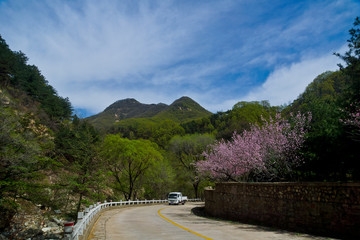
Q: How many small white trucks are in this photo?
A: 1